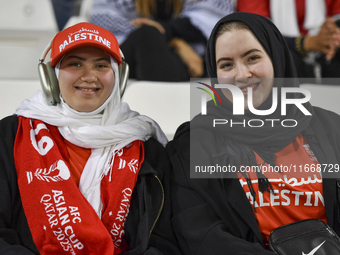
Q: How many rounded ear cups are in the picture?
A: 2